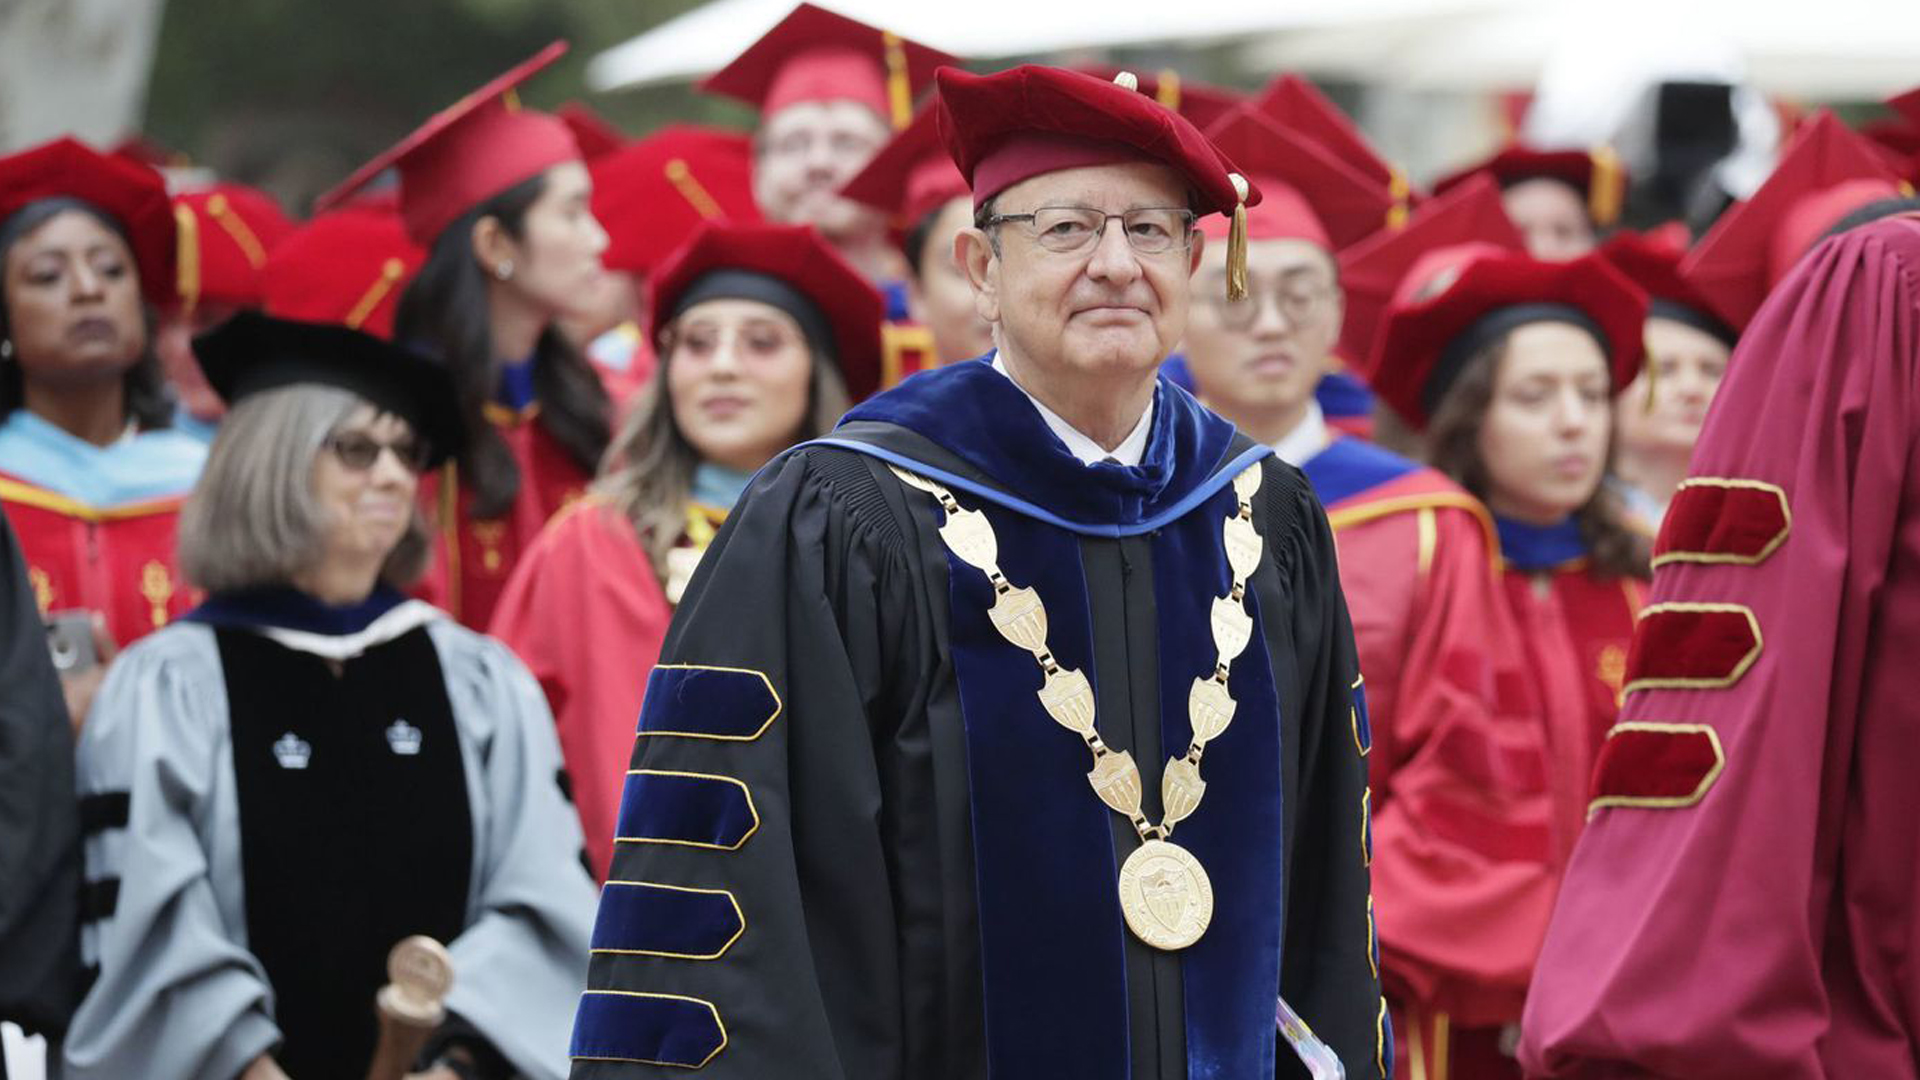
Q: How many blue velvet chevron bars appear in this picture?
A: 8